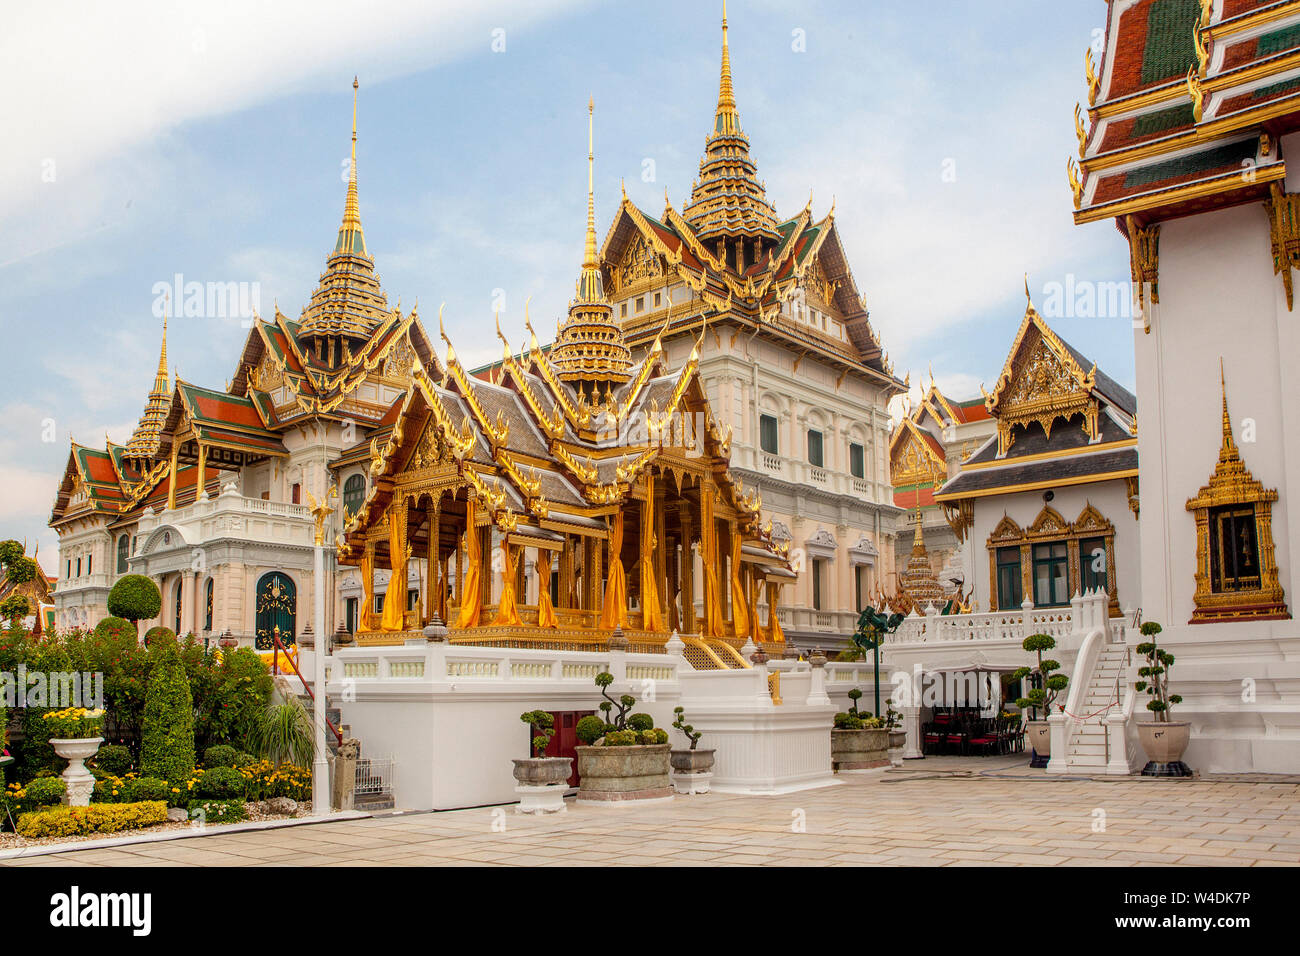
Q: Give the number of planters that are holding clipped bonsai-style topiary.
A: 7